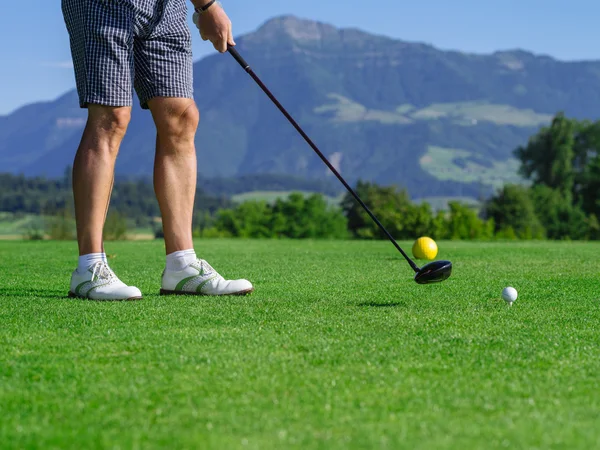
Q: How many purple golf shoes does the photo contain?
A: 0